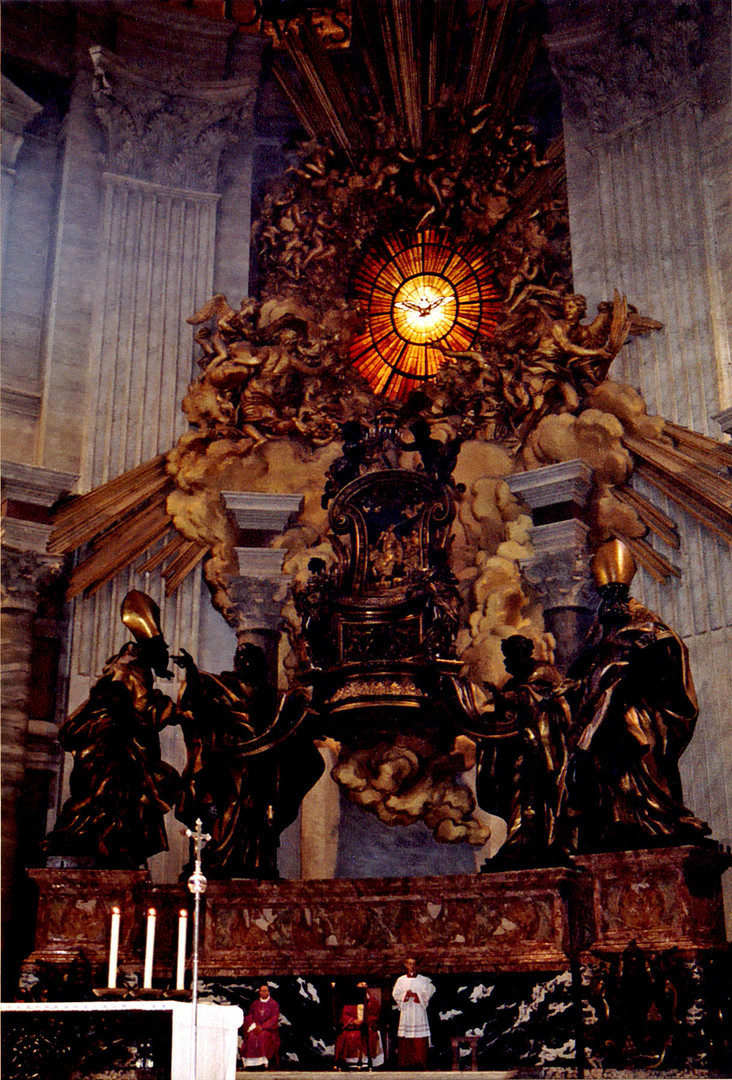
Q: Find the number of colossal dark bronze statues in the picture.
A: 4